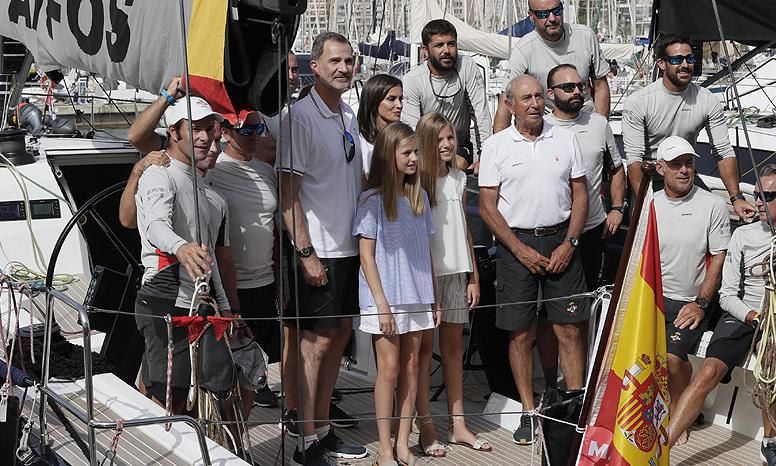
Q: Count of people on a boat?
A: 15